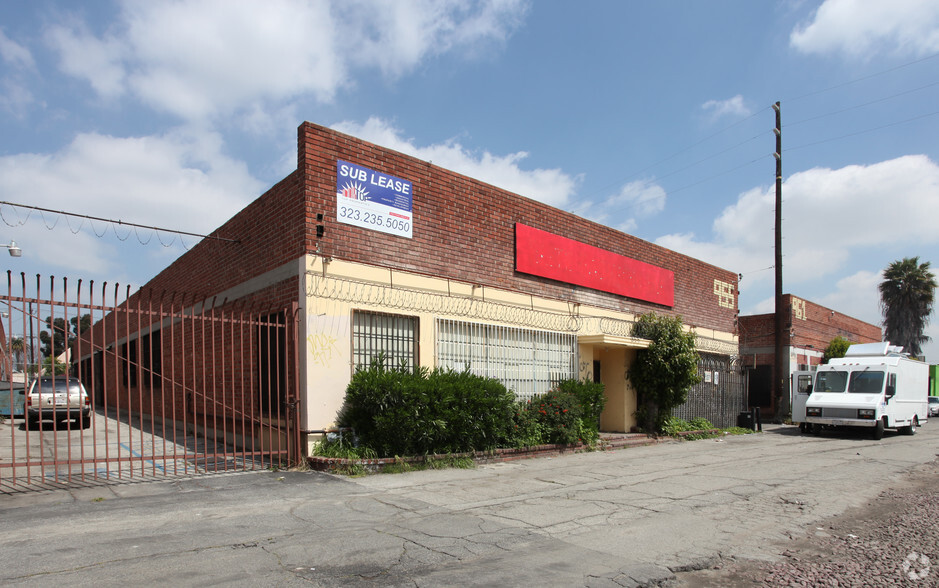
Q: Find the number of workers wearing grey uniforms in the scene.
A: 0